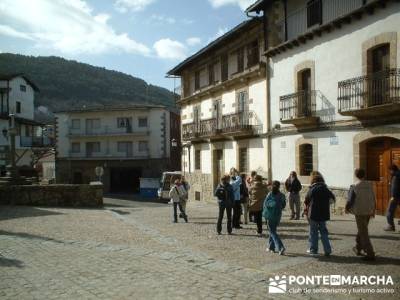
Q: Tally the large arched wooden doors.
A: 1